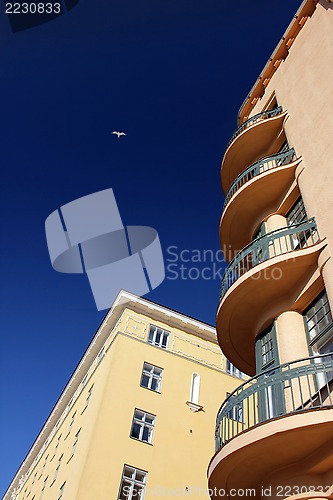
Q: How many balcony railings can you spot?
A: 4